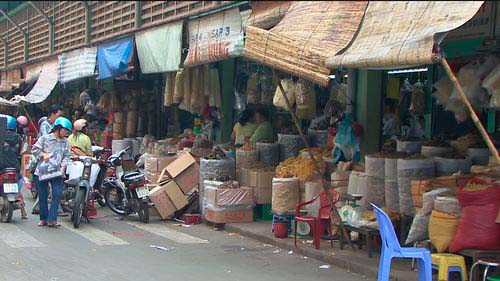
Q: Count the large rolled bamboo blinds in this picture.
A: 2